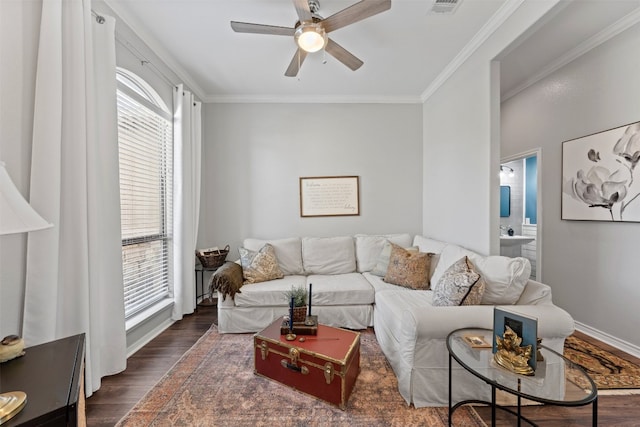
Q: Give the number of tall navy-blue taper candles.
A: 2